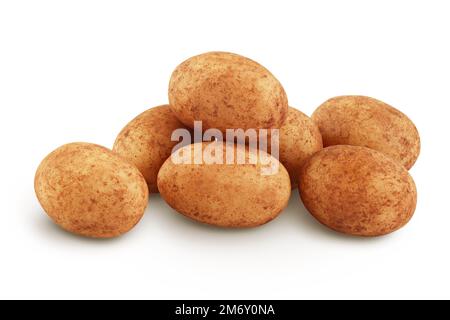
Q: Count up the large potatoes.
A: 7